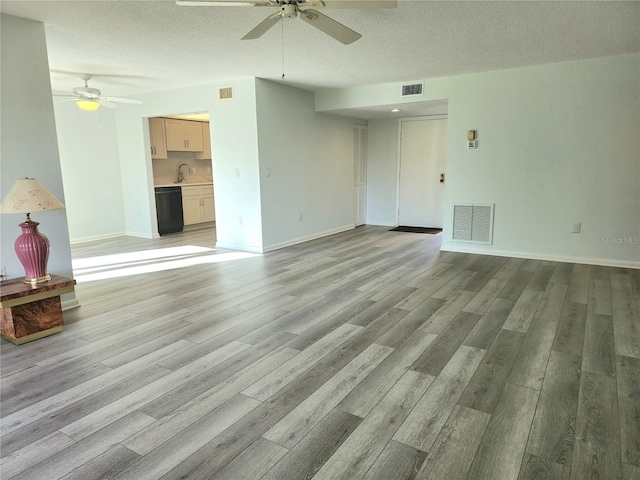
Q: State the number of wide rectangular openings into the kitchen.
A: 1